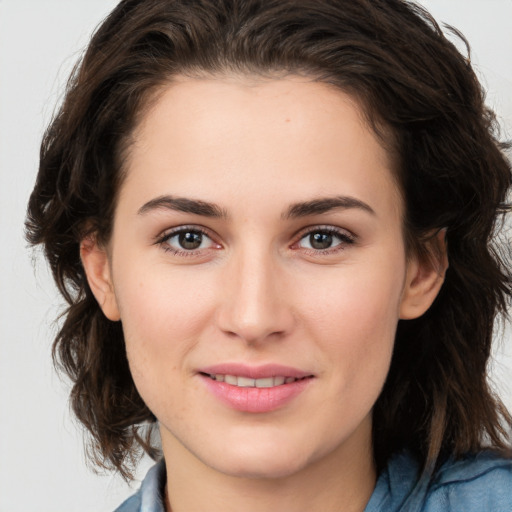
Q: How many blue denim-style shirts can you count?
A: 1